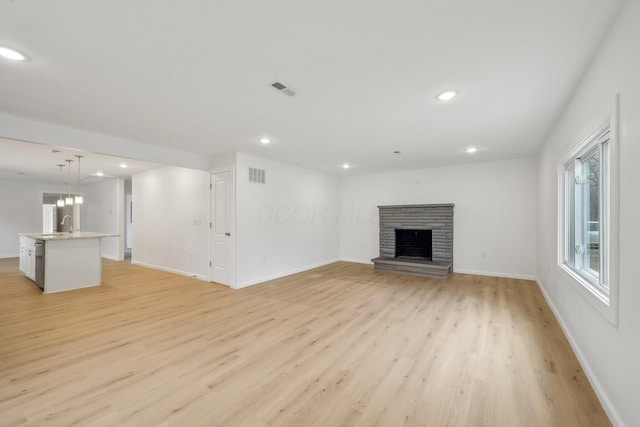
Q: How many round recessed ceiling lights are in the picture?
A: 7